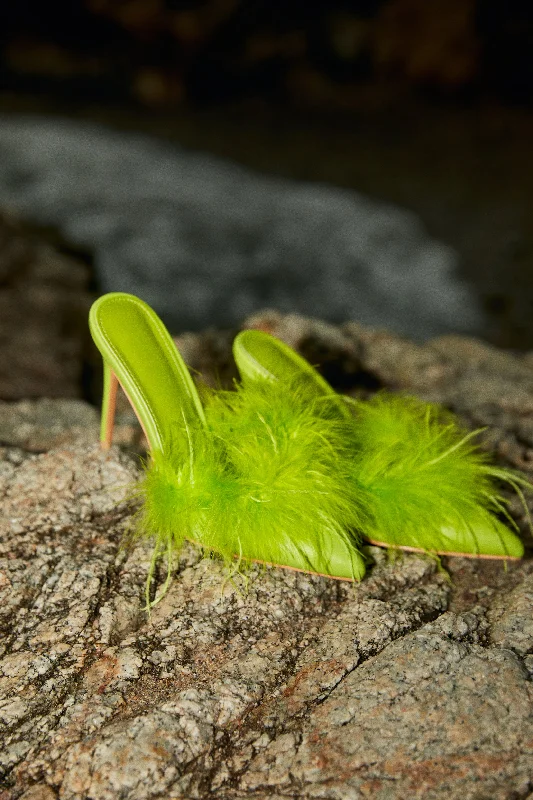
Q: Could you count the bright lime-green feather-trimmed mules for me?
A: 2